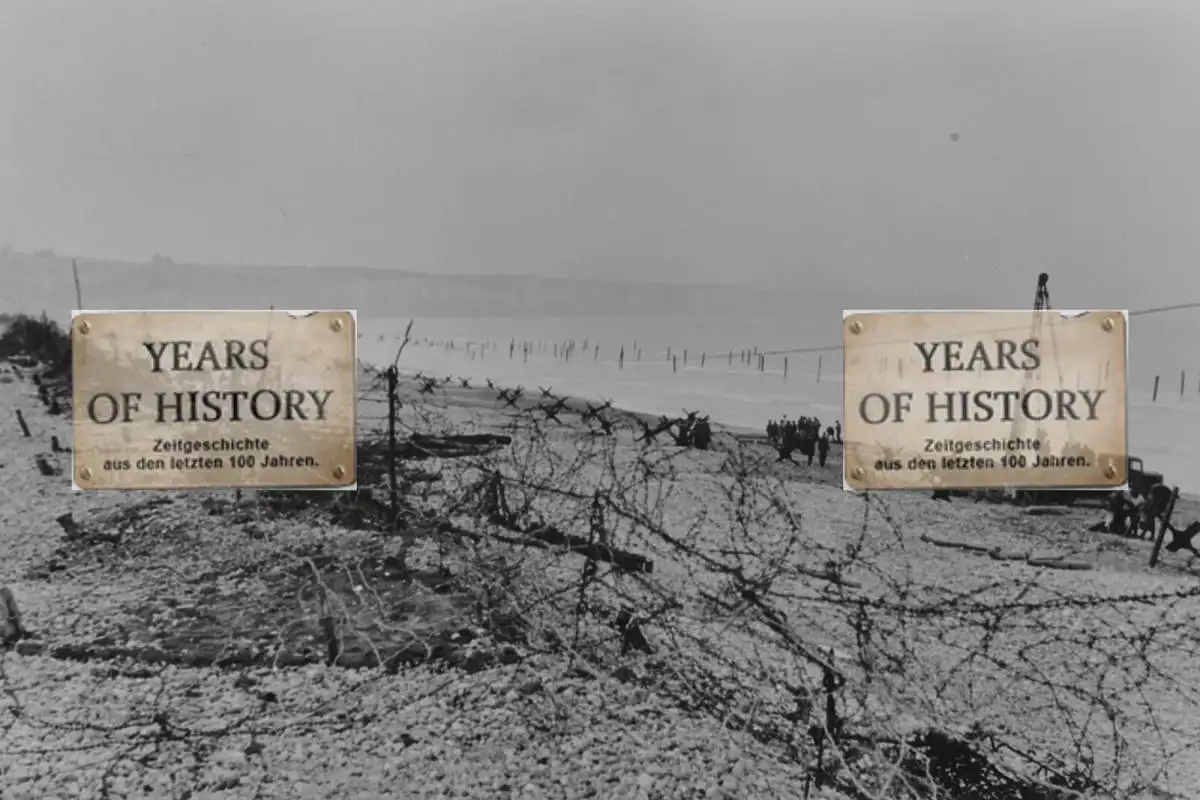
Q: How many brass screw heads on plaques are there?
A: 8